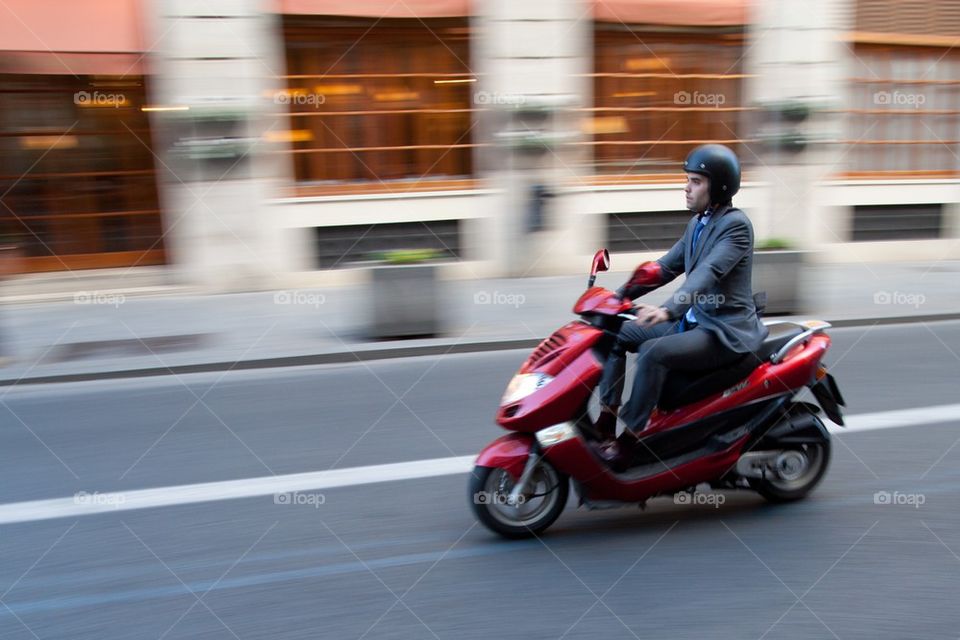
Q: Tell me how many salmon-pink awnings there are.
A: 3